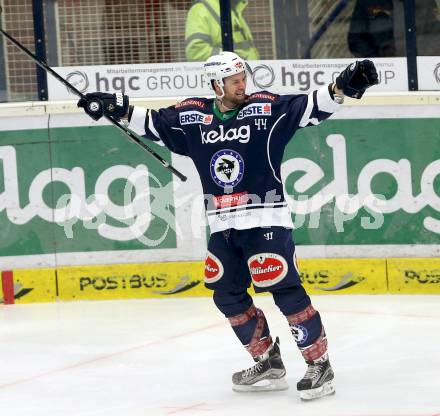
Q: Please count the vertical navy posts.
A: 3